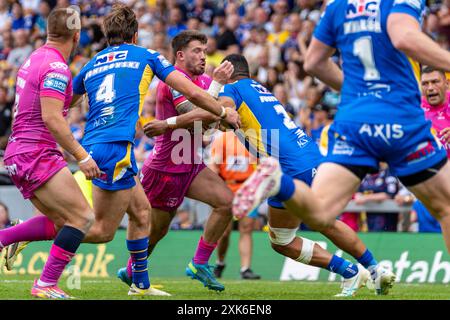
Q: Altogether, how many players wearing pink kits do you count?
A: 3